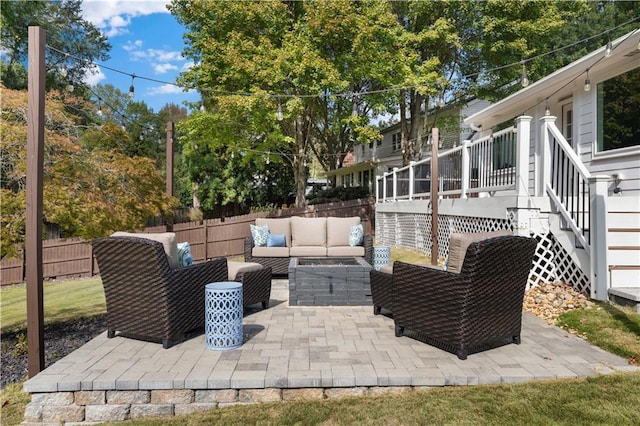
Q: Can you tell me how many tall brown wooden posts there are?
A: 3